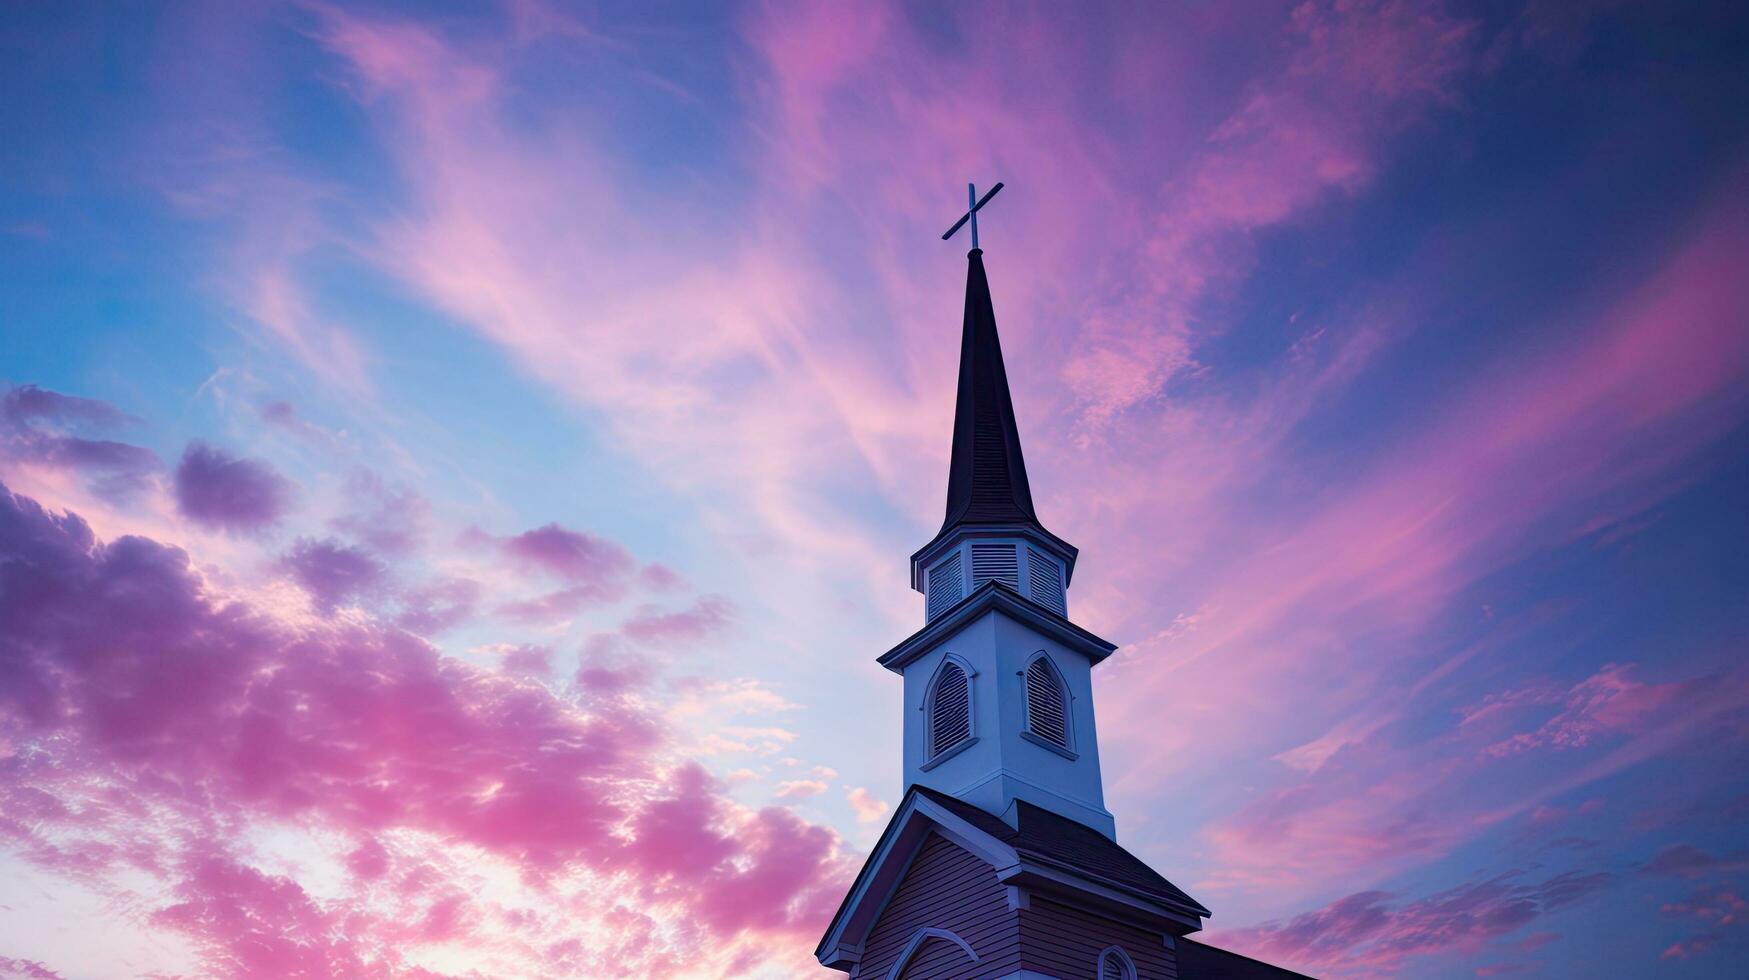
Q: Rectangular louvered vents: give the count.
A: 3